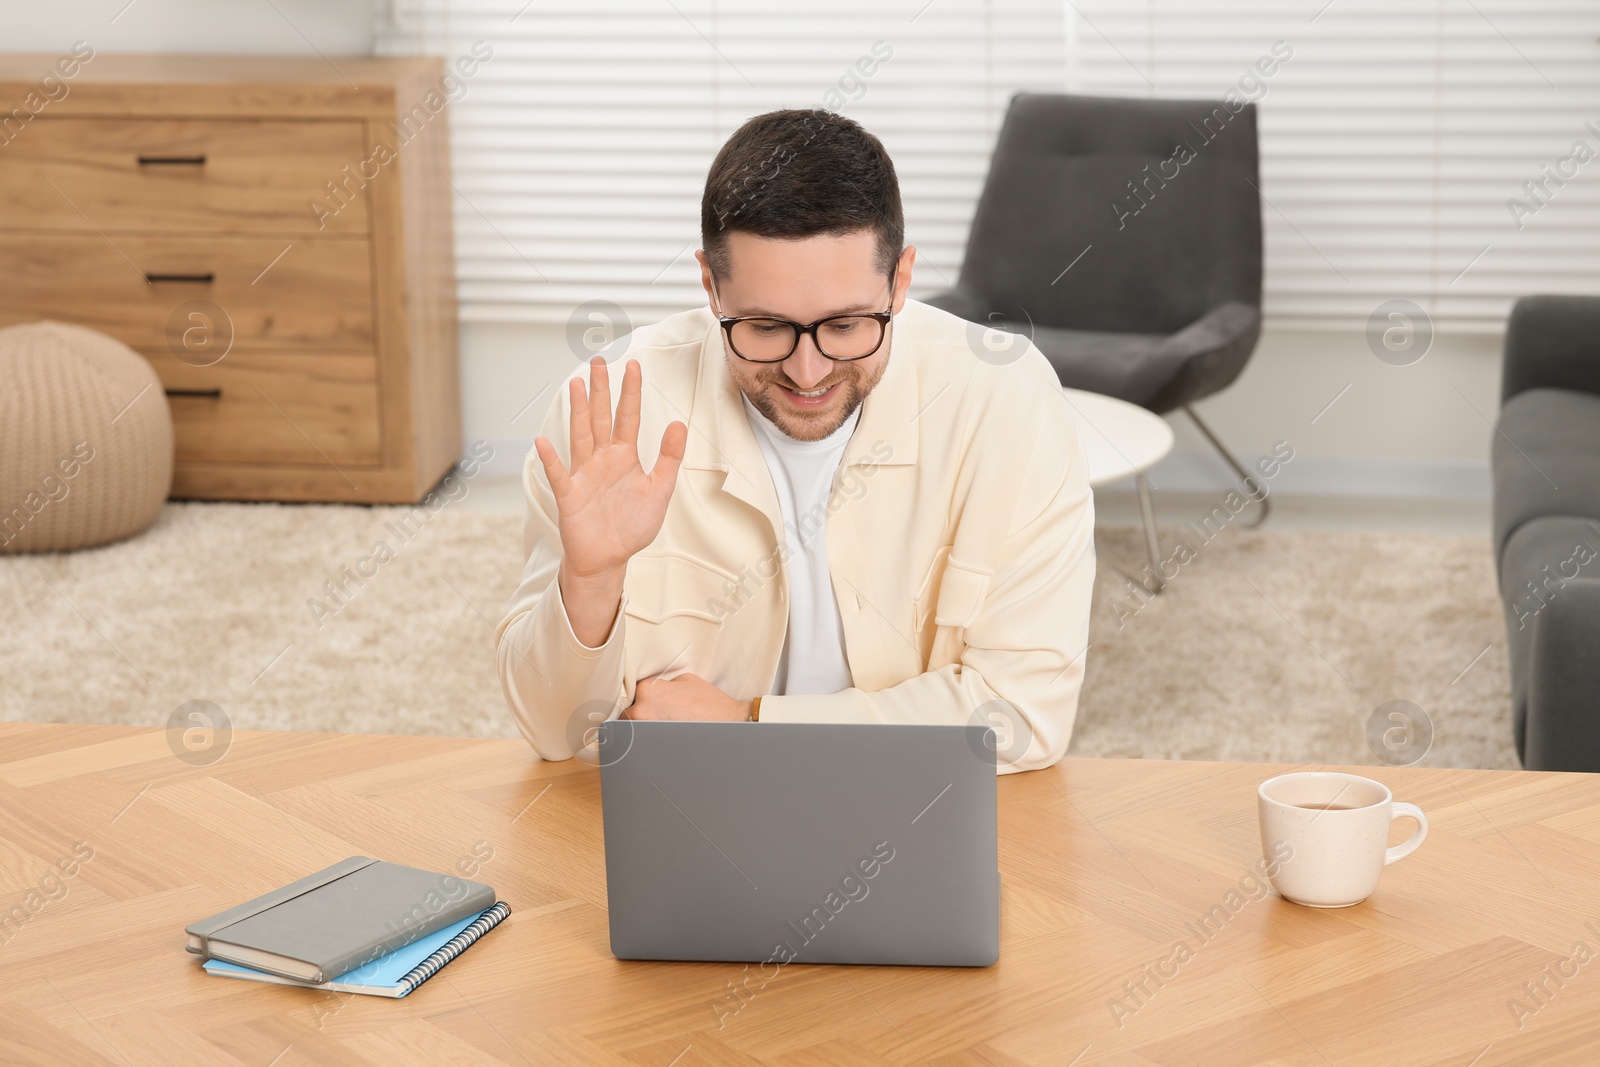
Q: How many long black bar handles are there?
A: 3